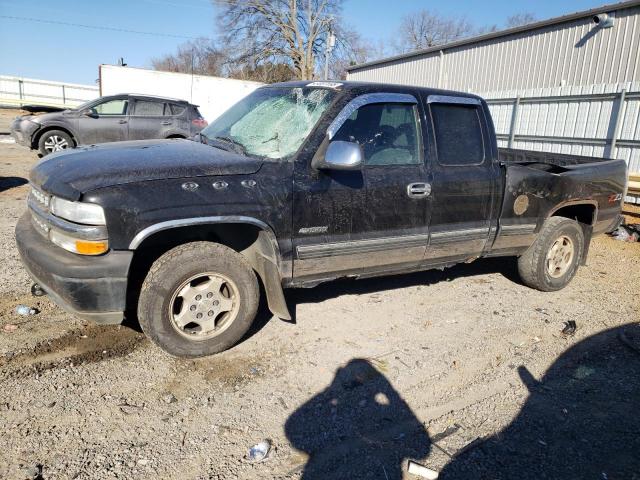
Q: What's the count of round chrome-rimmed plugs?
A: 3